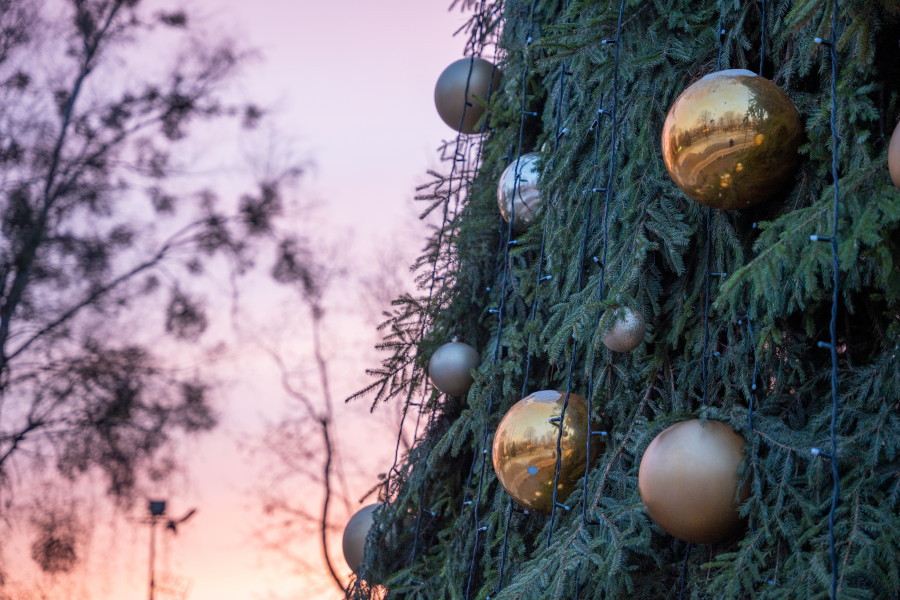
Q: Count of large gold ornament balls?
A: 3